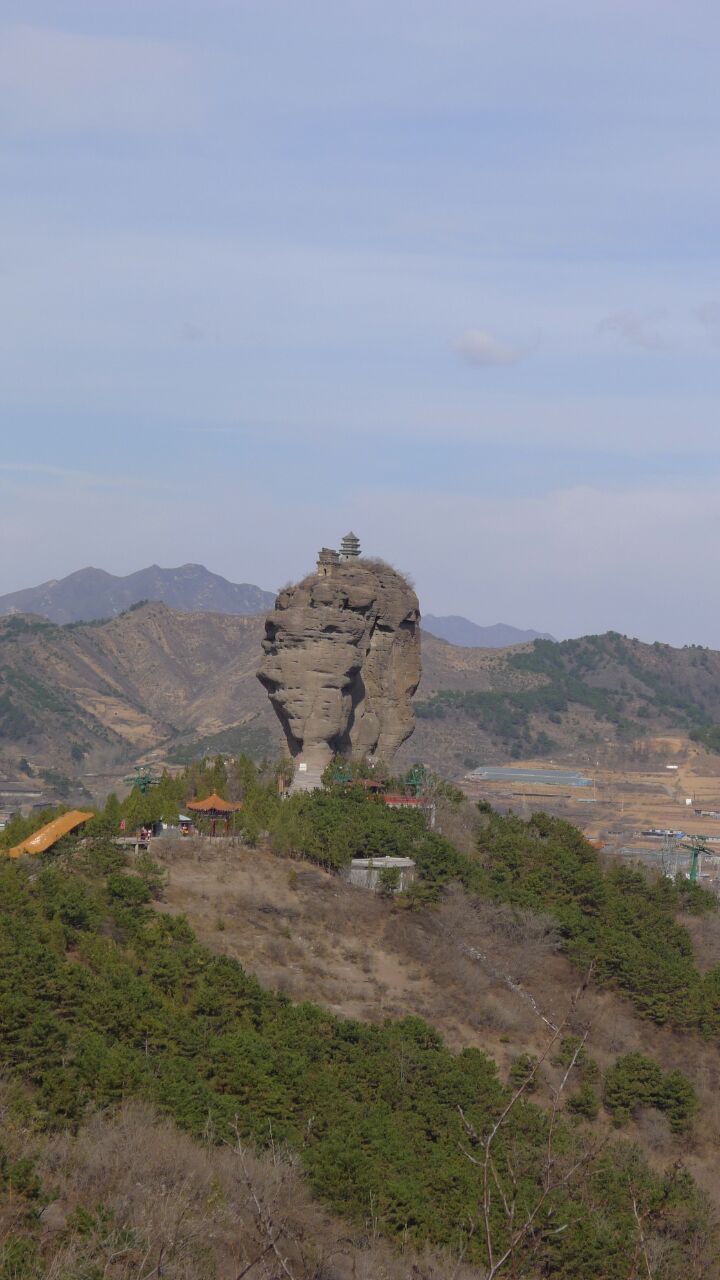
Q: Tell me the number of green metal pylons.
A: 4